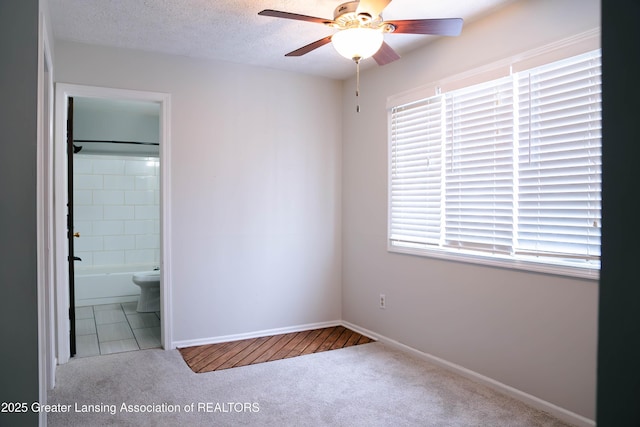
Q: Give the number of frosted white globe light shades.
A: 1